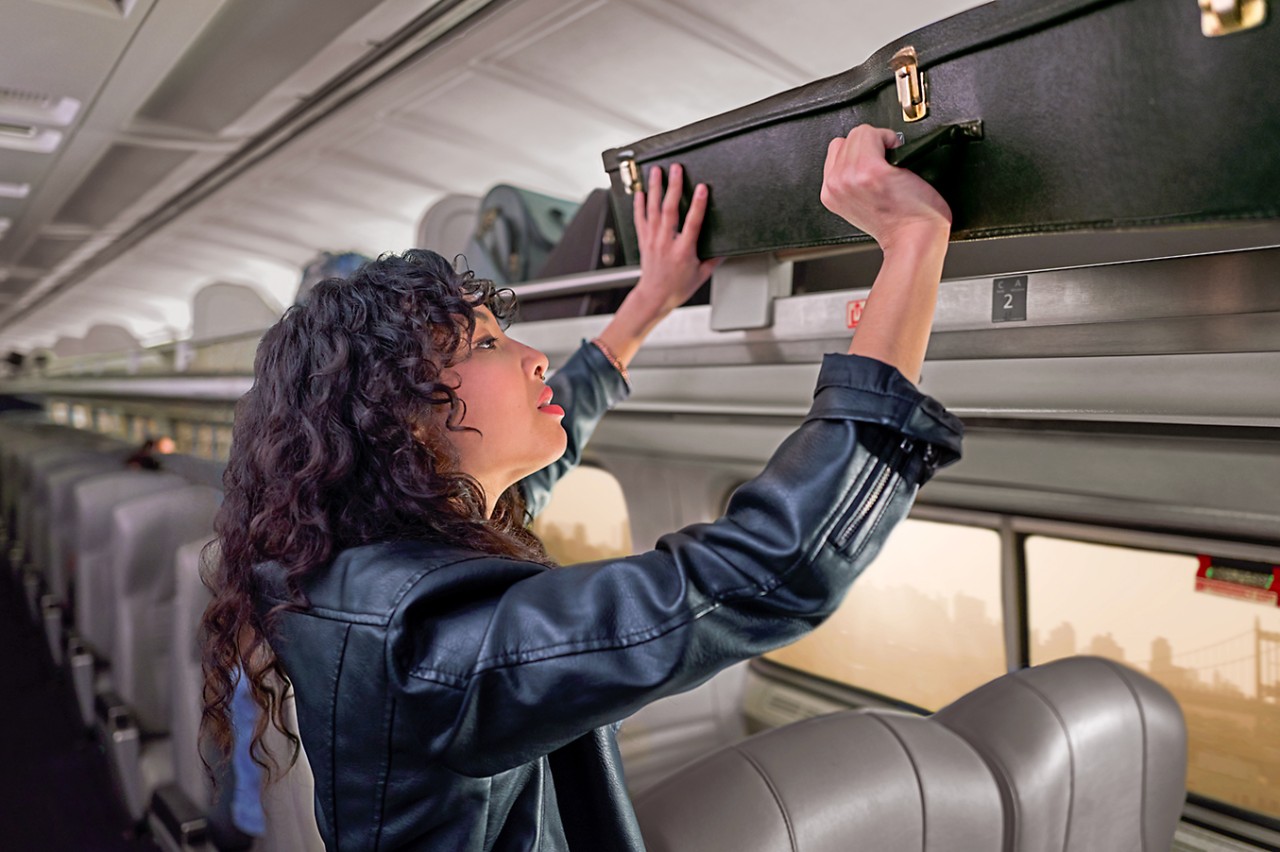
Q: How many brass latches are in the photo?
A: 3